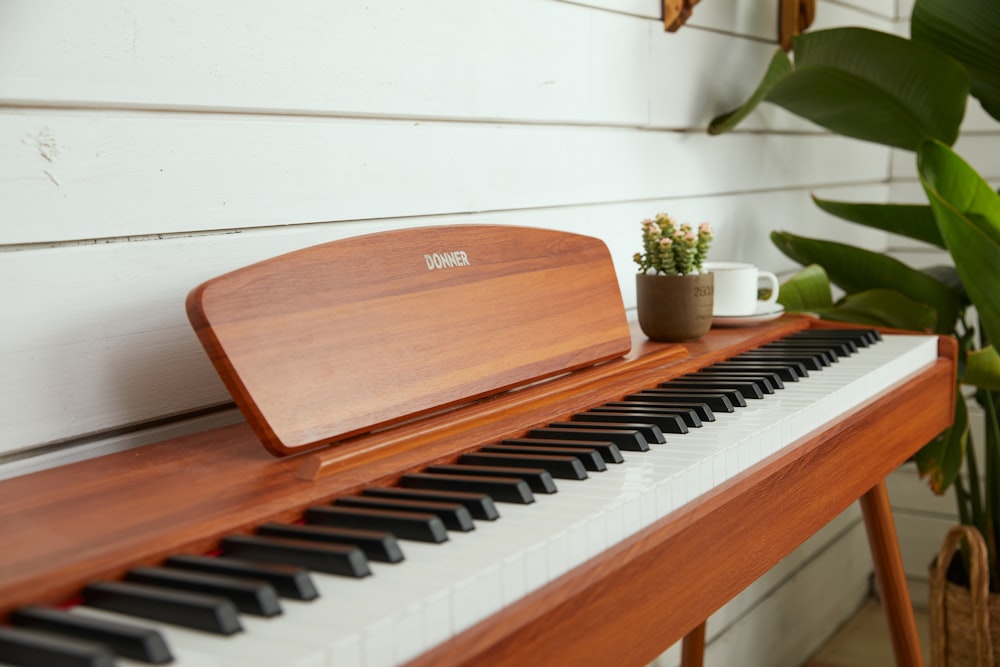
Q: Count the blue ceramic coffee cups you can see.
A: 0